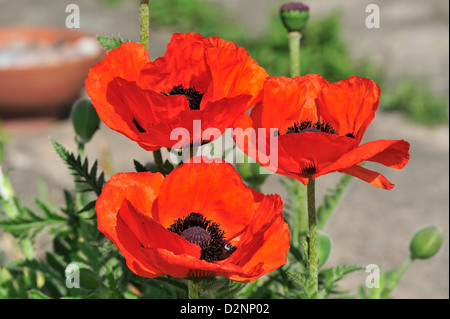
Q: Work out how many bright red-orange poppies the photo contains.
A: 3